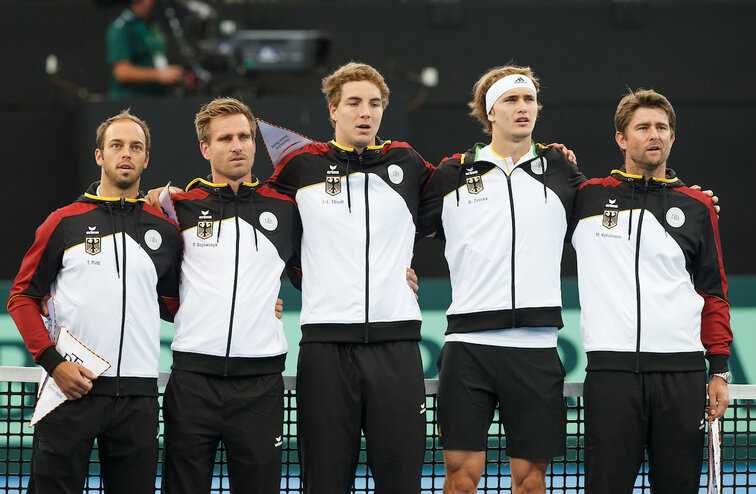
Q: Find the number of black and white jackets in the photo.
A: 5